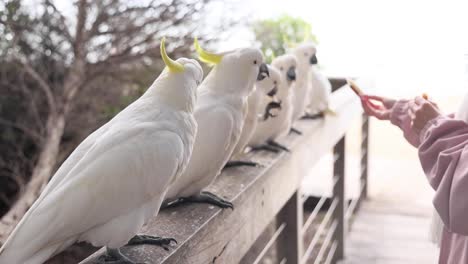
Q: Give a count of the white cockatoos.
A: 6